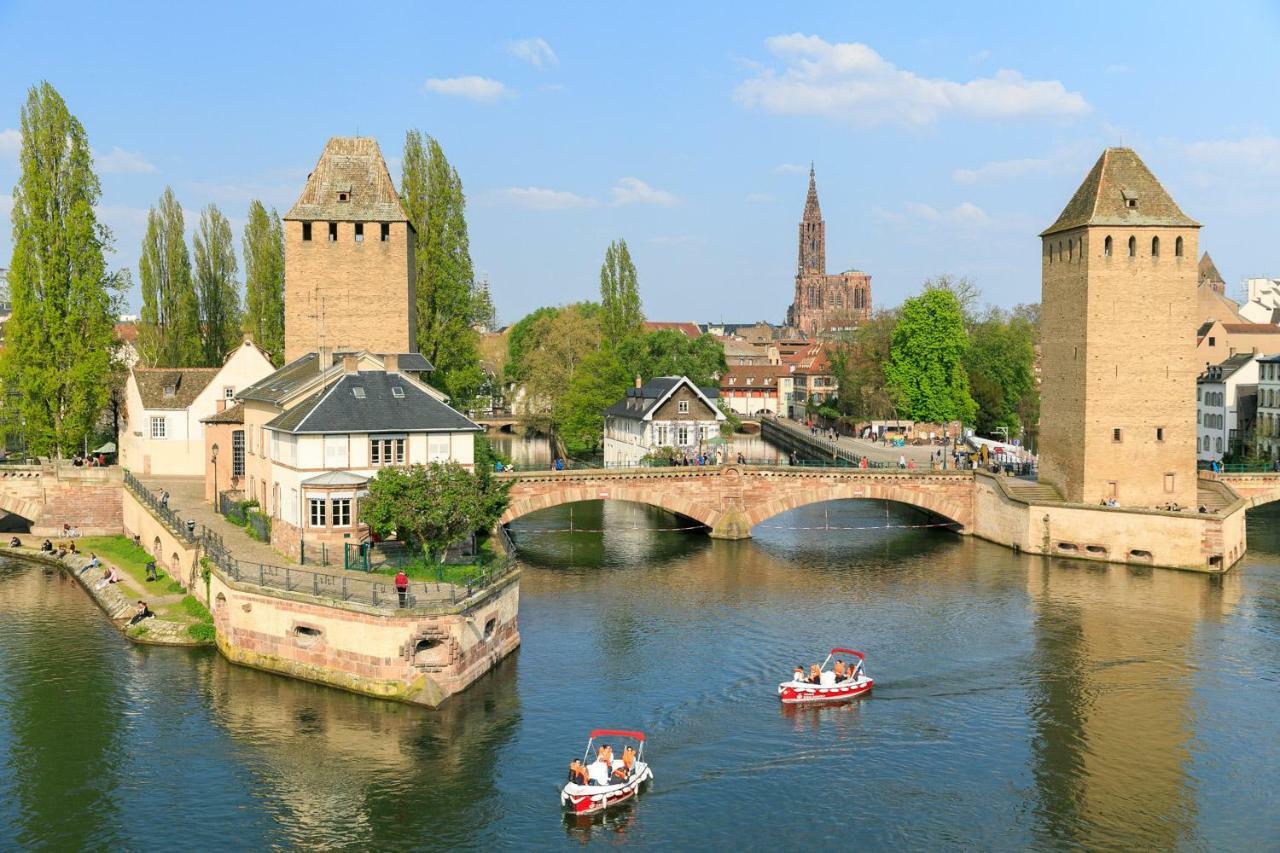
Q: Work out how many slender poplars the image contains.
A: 6